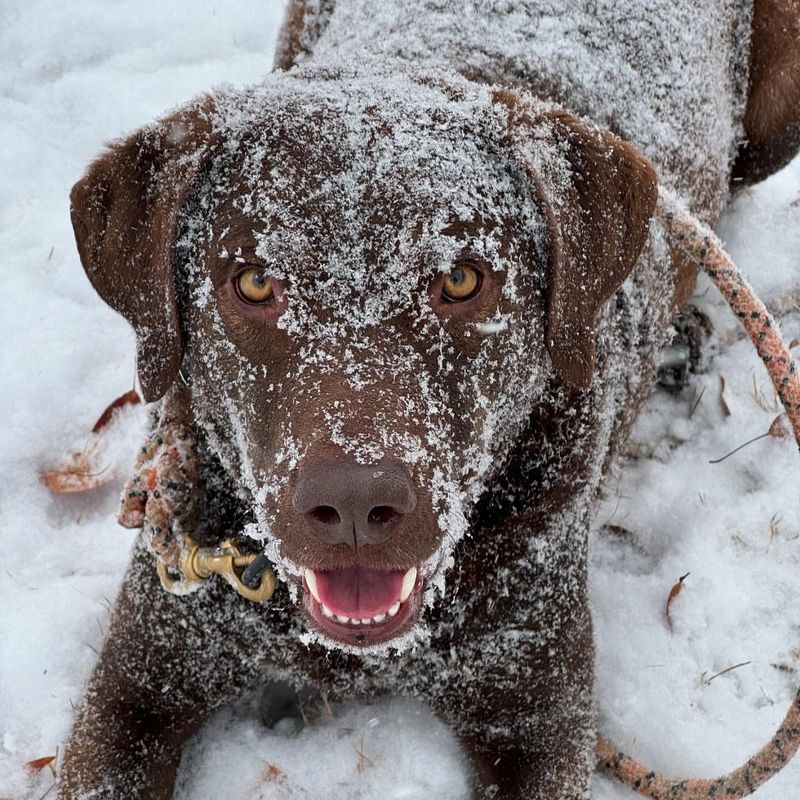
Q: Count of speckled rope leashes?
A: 1